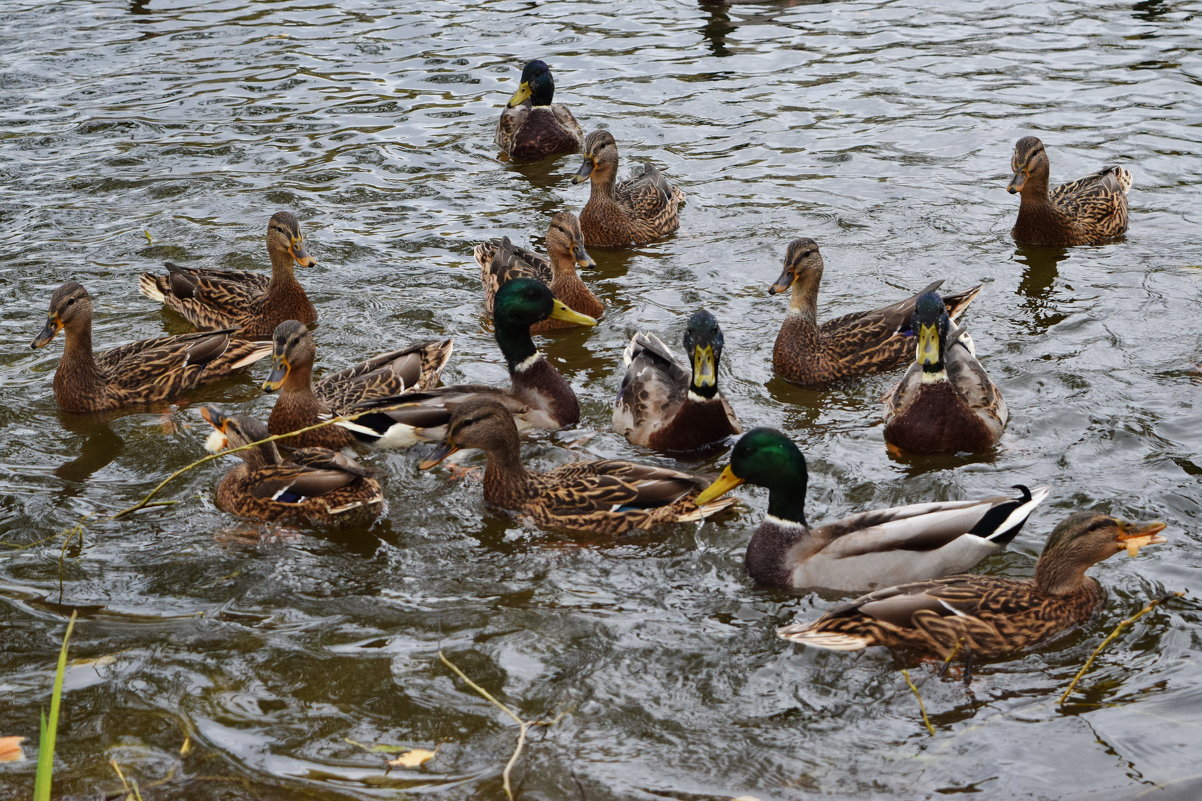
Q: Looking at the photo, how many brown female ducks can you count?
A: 10